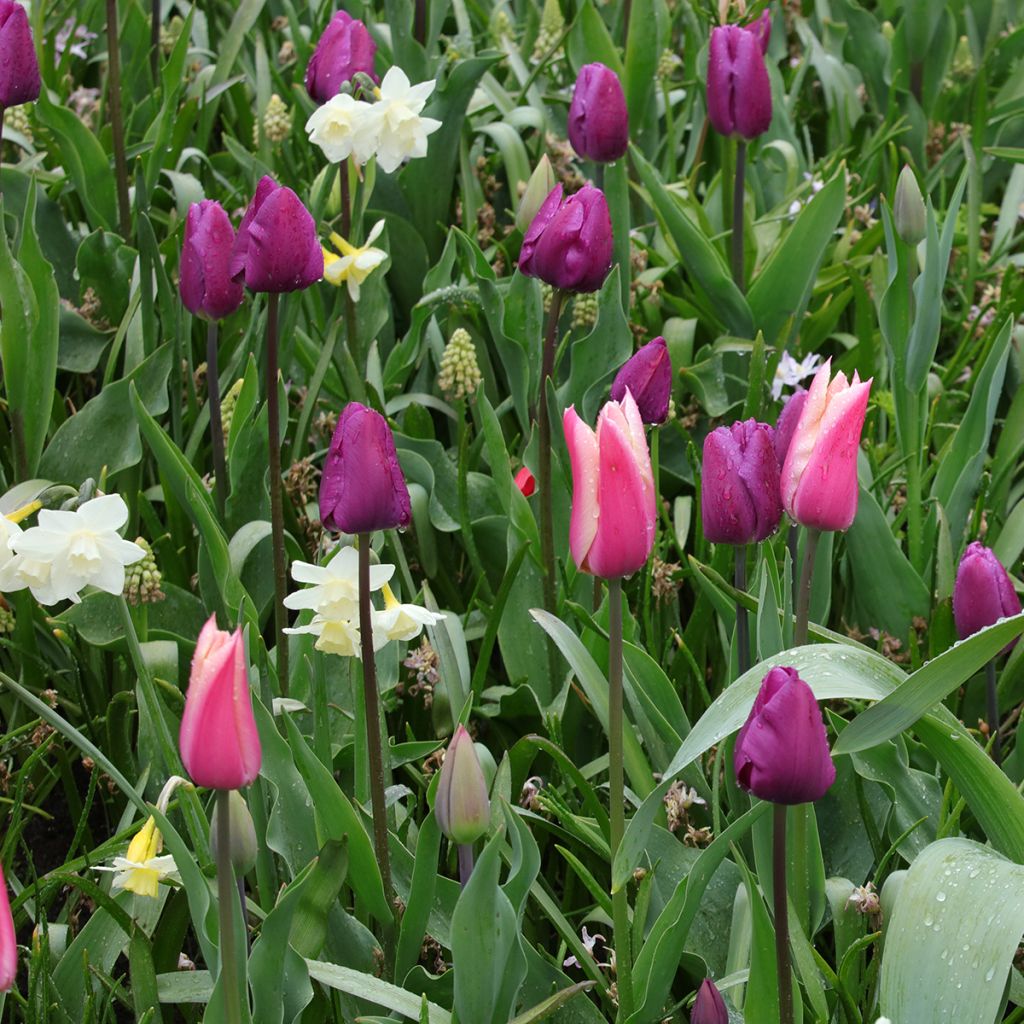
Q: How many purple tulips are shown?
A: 15